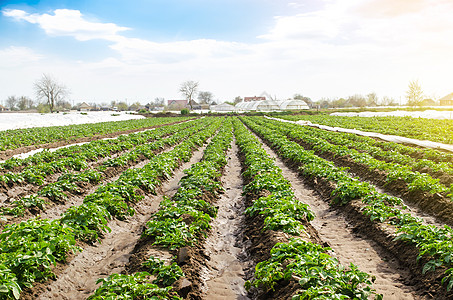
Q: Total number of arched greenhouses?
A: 2